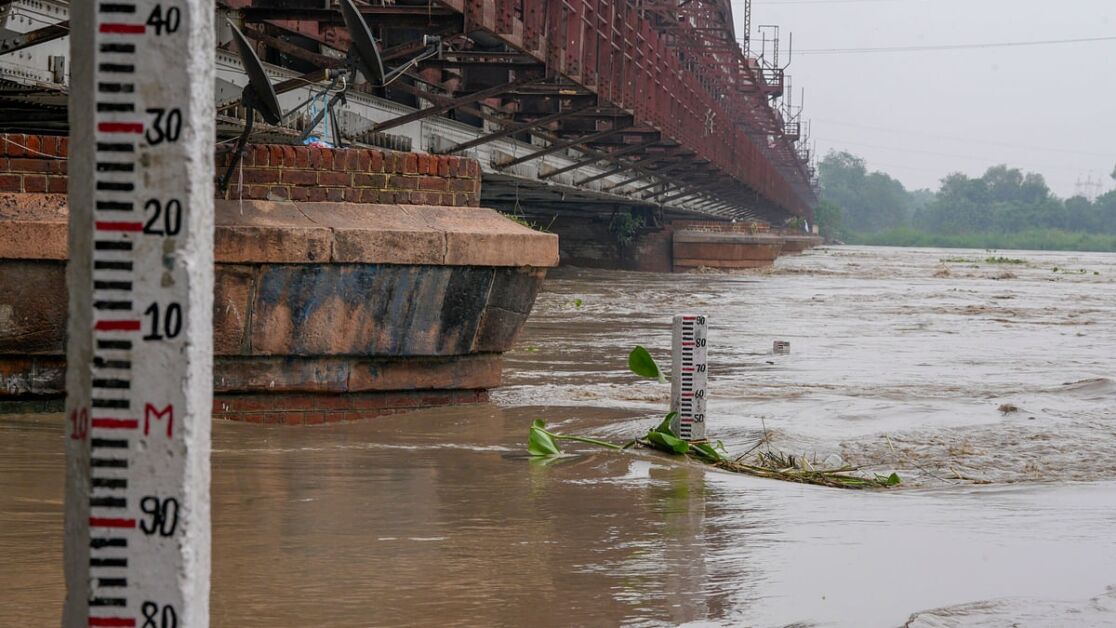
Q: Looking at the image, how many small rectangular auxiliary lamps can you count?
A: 0